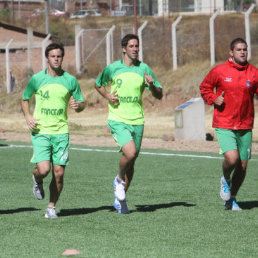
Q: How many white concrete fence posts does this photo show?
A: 8